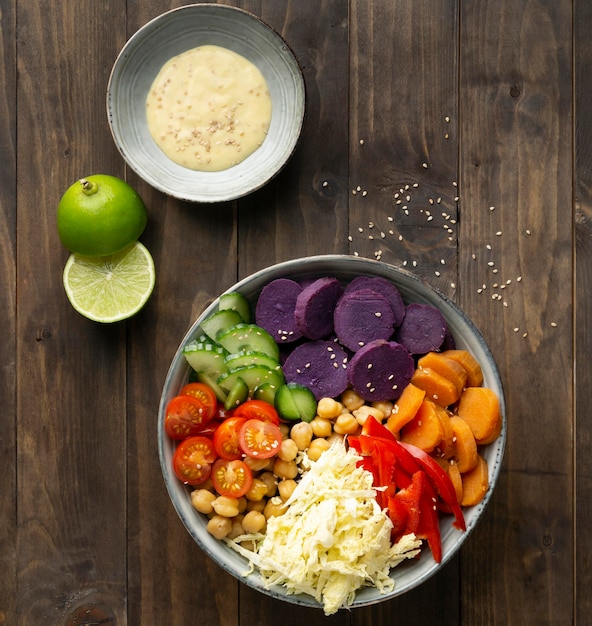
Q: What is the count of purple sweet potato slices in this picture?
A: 7